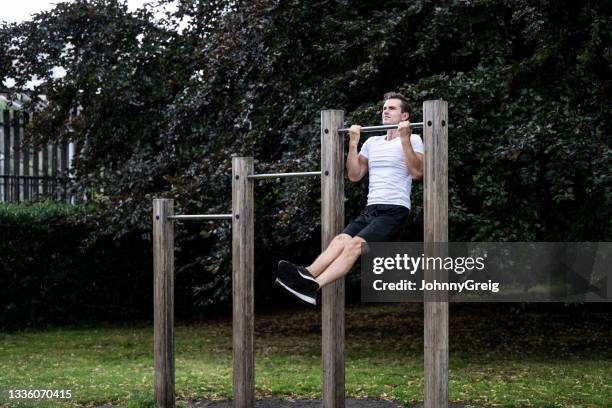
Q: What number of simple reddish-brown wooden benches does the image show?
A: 0